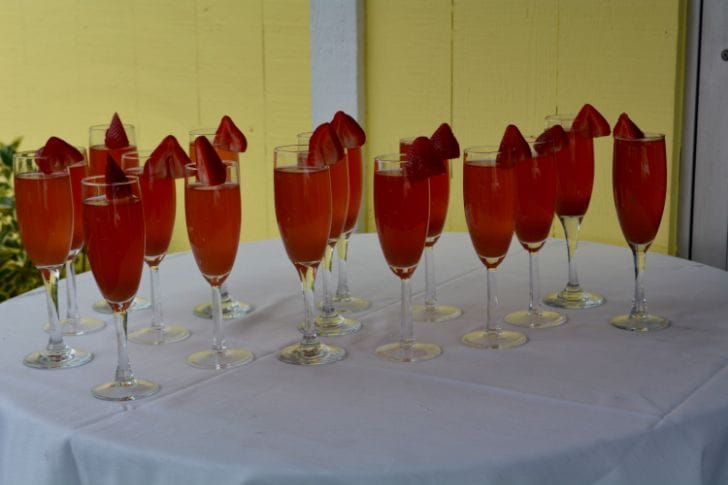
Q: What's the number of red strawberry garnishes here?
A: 14